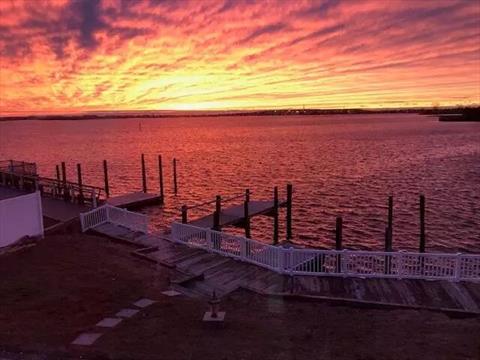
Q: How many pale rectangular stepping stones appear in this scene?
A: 5